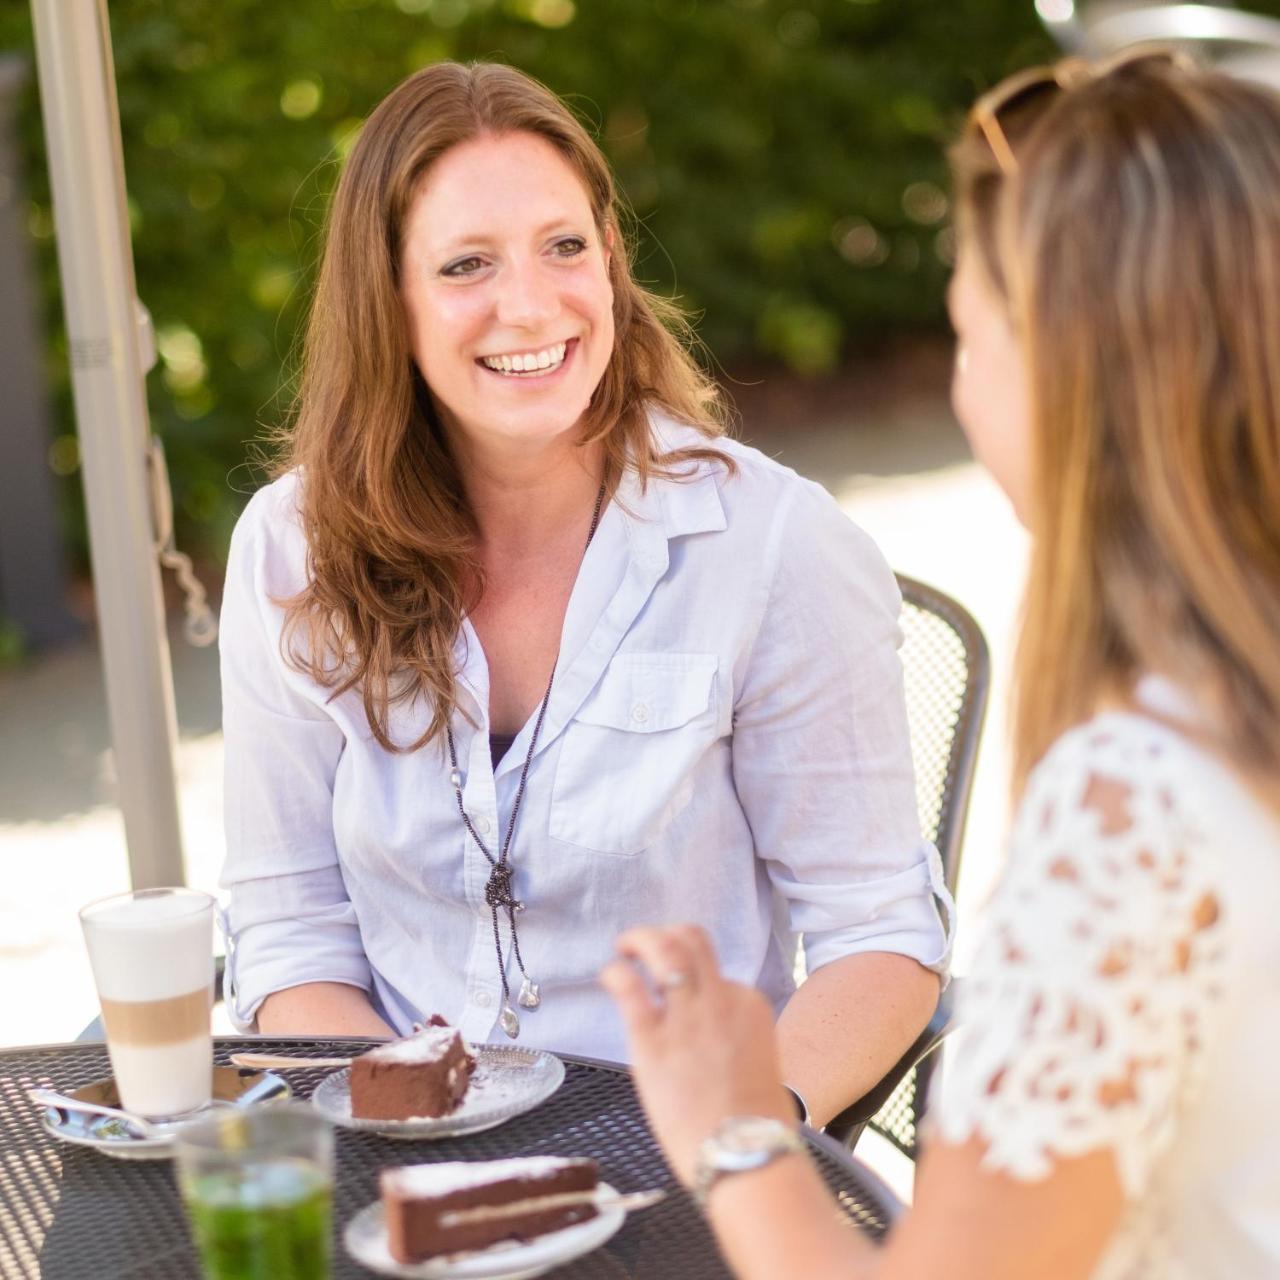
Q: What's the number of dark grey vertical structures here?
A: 1